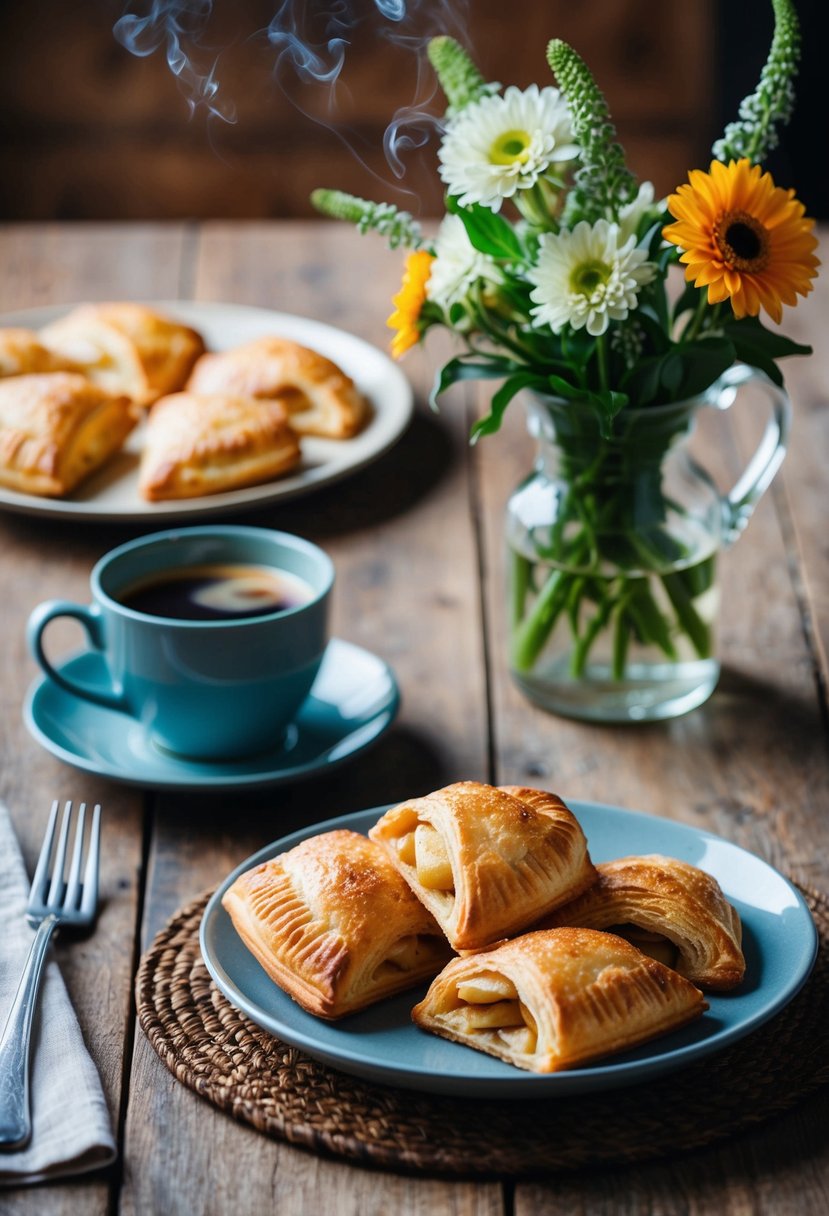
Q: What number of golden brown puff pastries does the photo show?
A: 9